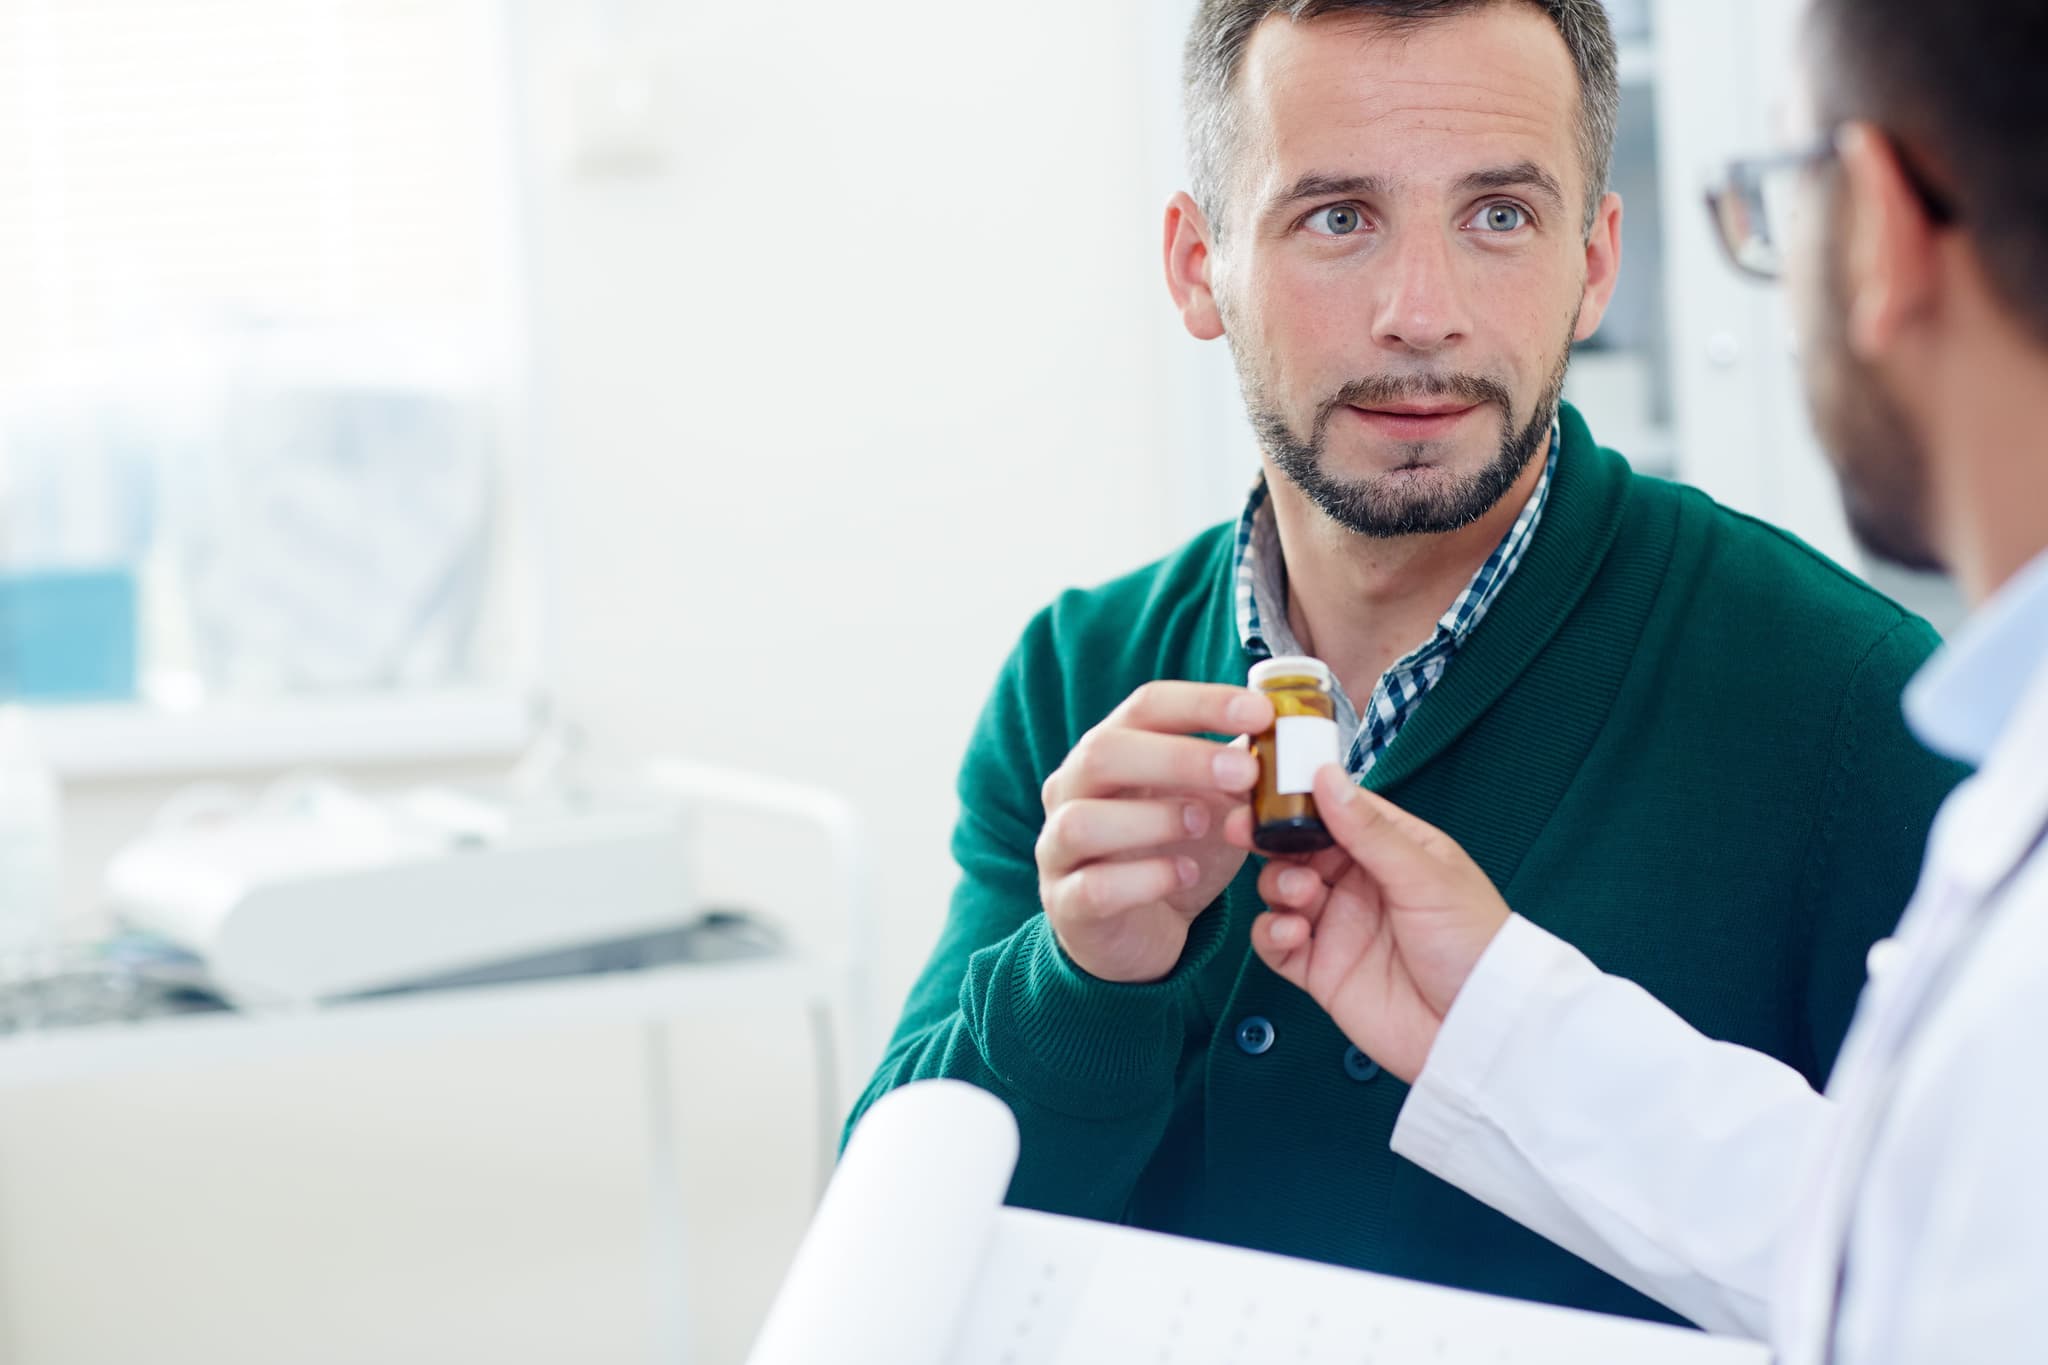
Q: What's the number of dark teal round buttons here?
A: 2